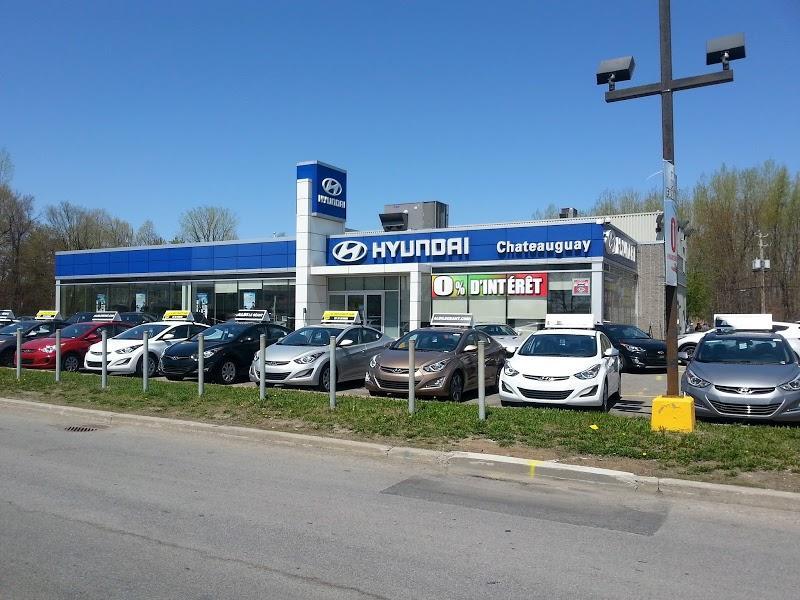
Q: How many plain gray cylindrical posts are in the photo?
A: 9